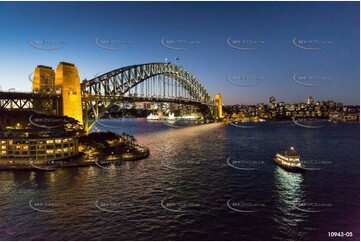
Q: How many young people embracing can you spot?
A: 0